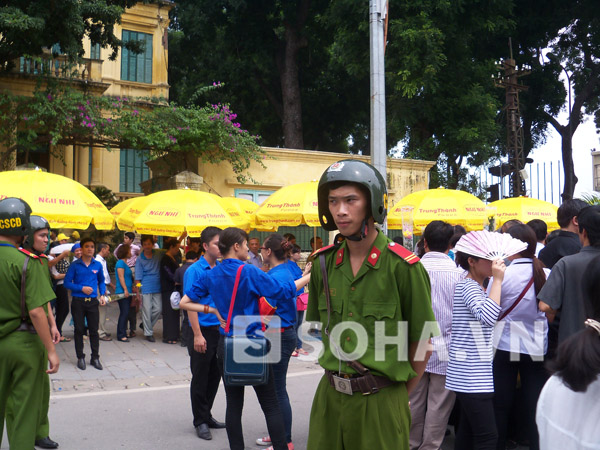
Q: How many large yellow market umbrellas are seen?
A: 7